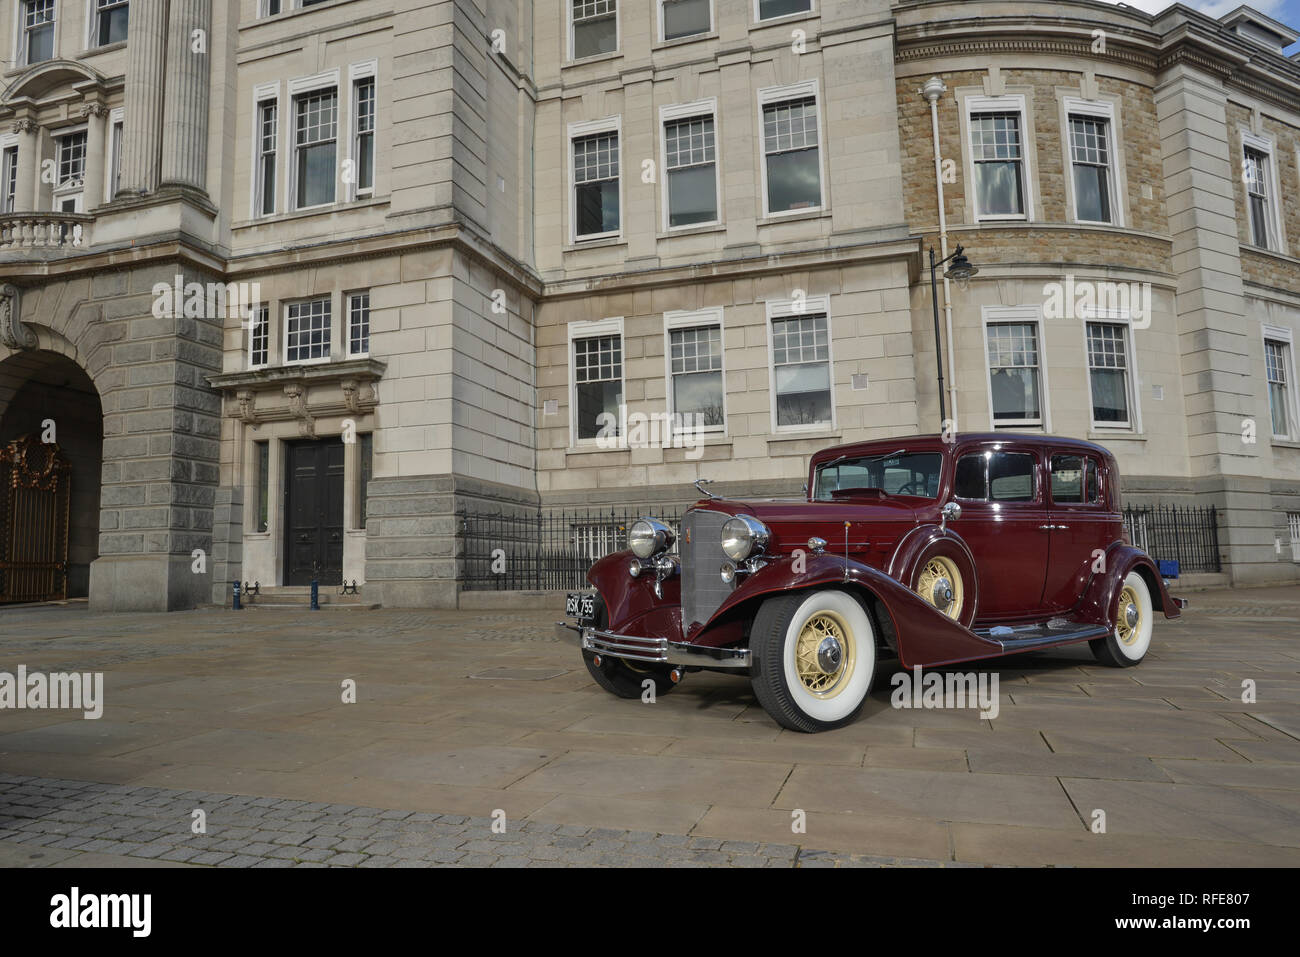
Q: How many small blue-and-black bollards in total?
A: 2